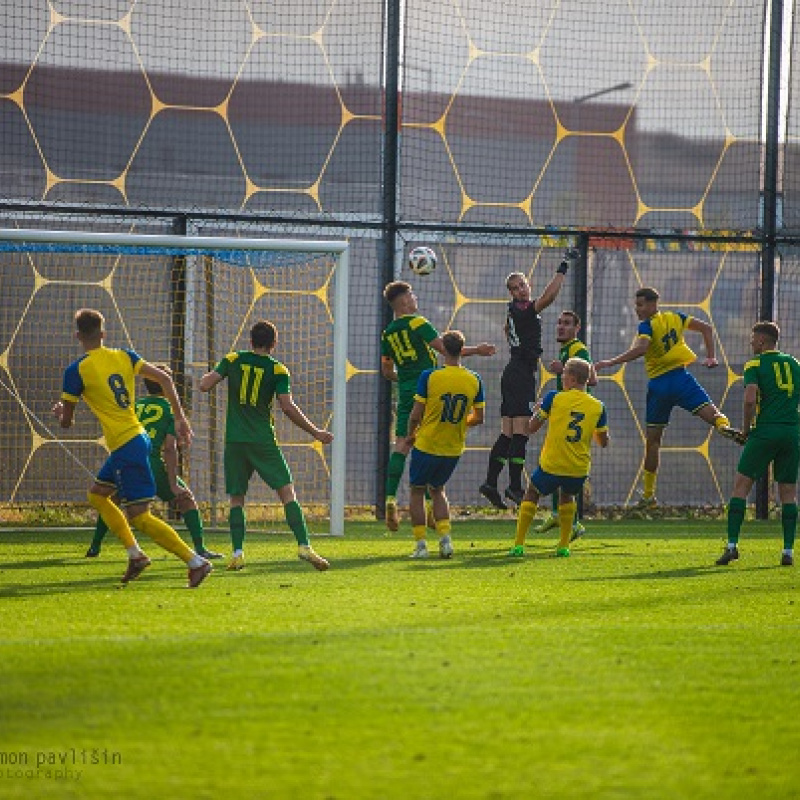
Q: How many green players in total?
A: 5